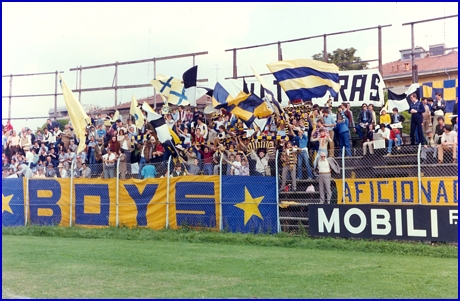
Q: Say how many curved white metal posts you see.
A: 8